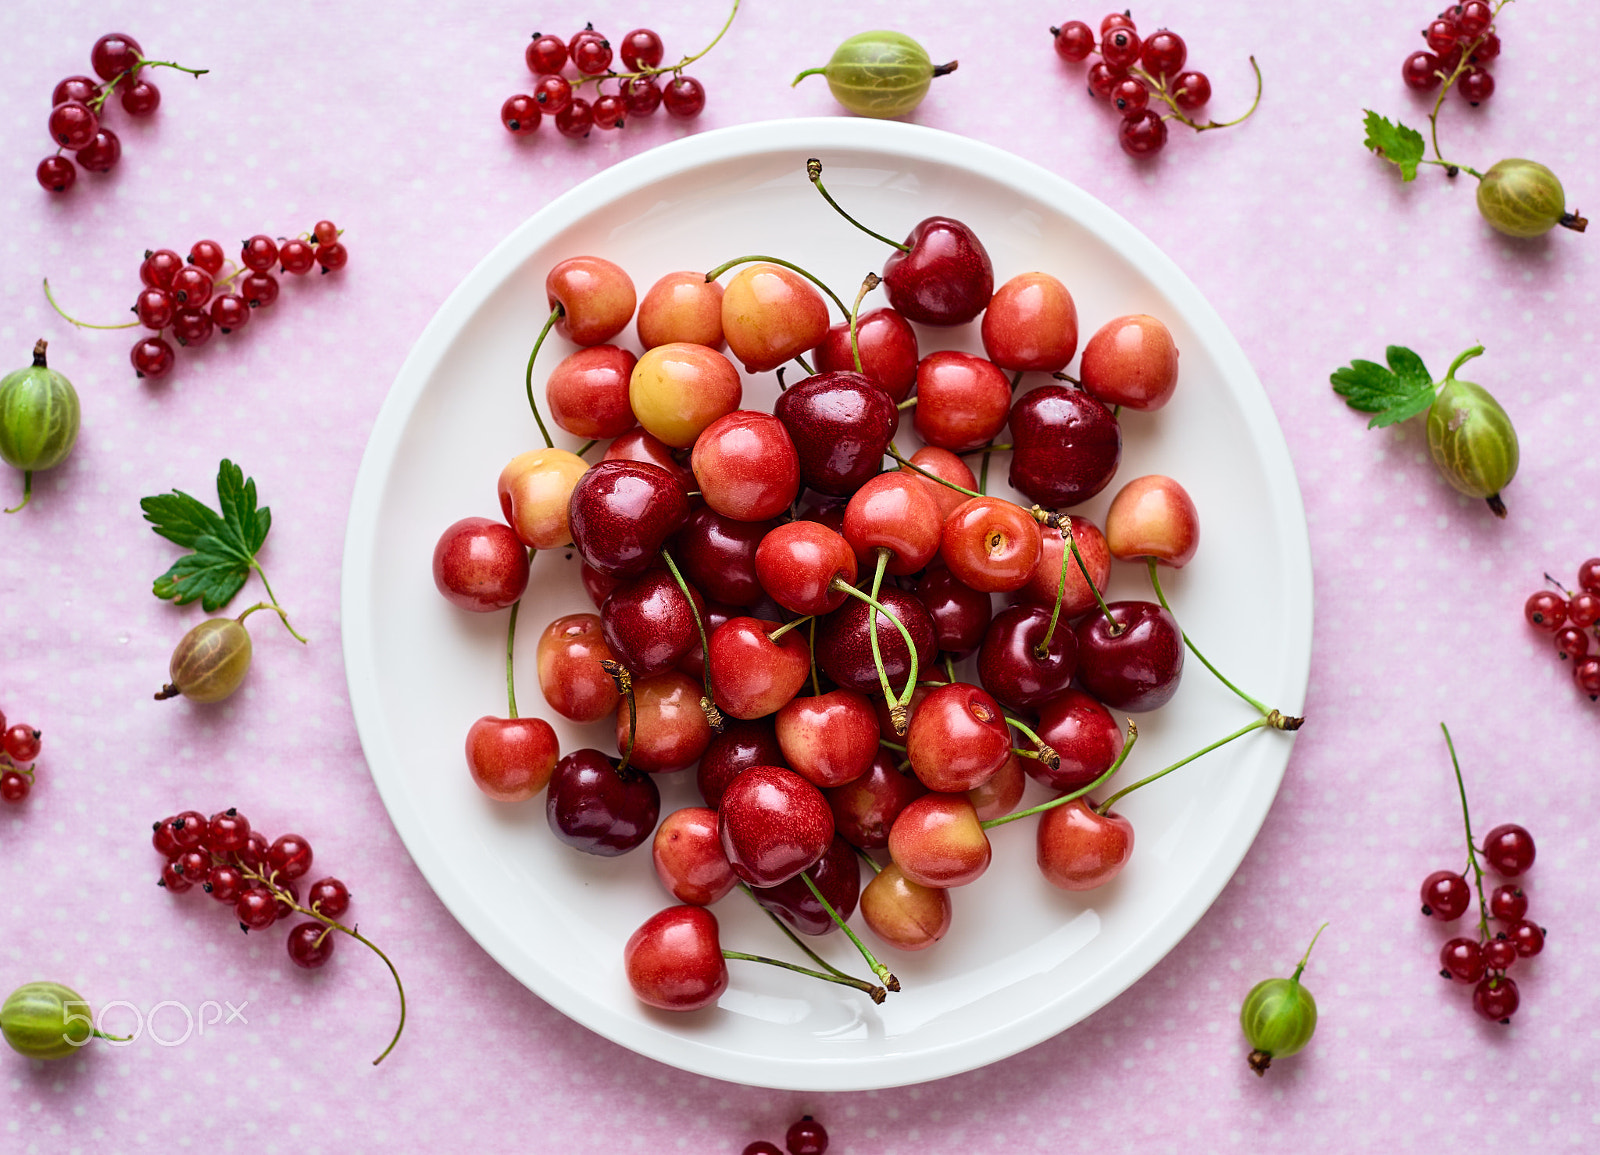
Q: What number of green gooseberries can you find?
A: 7